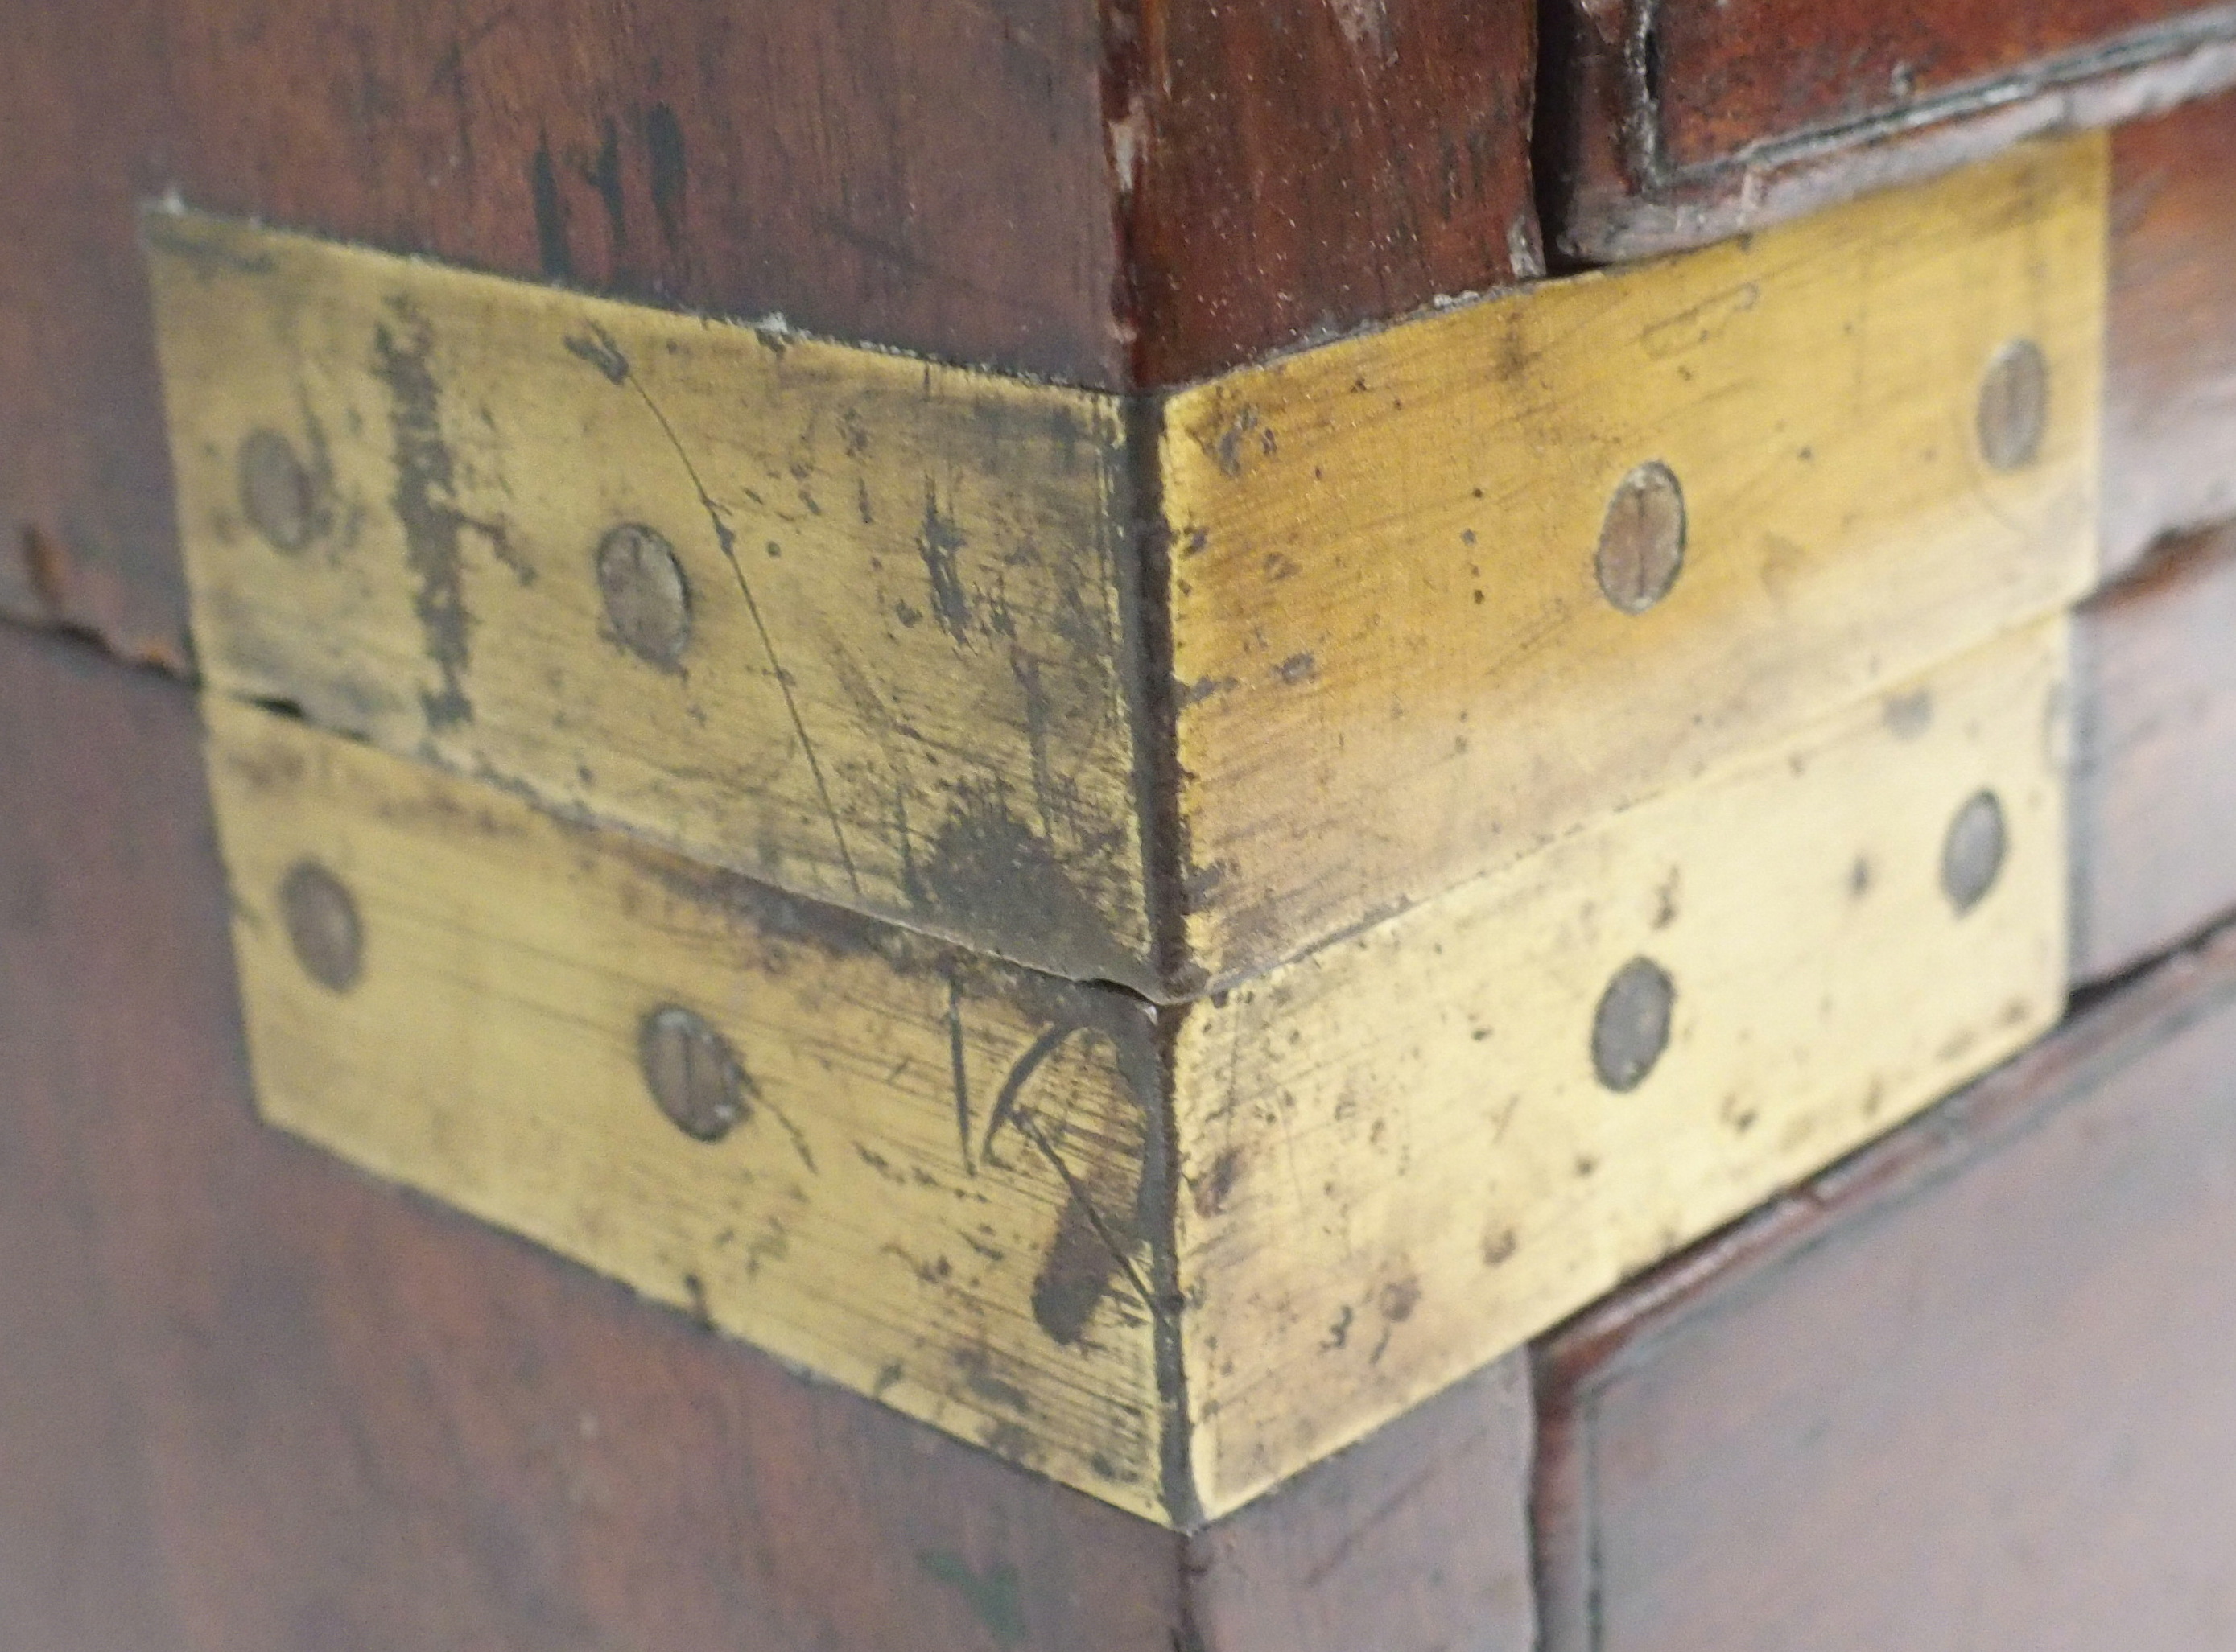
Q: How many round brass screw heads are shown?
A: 8